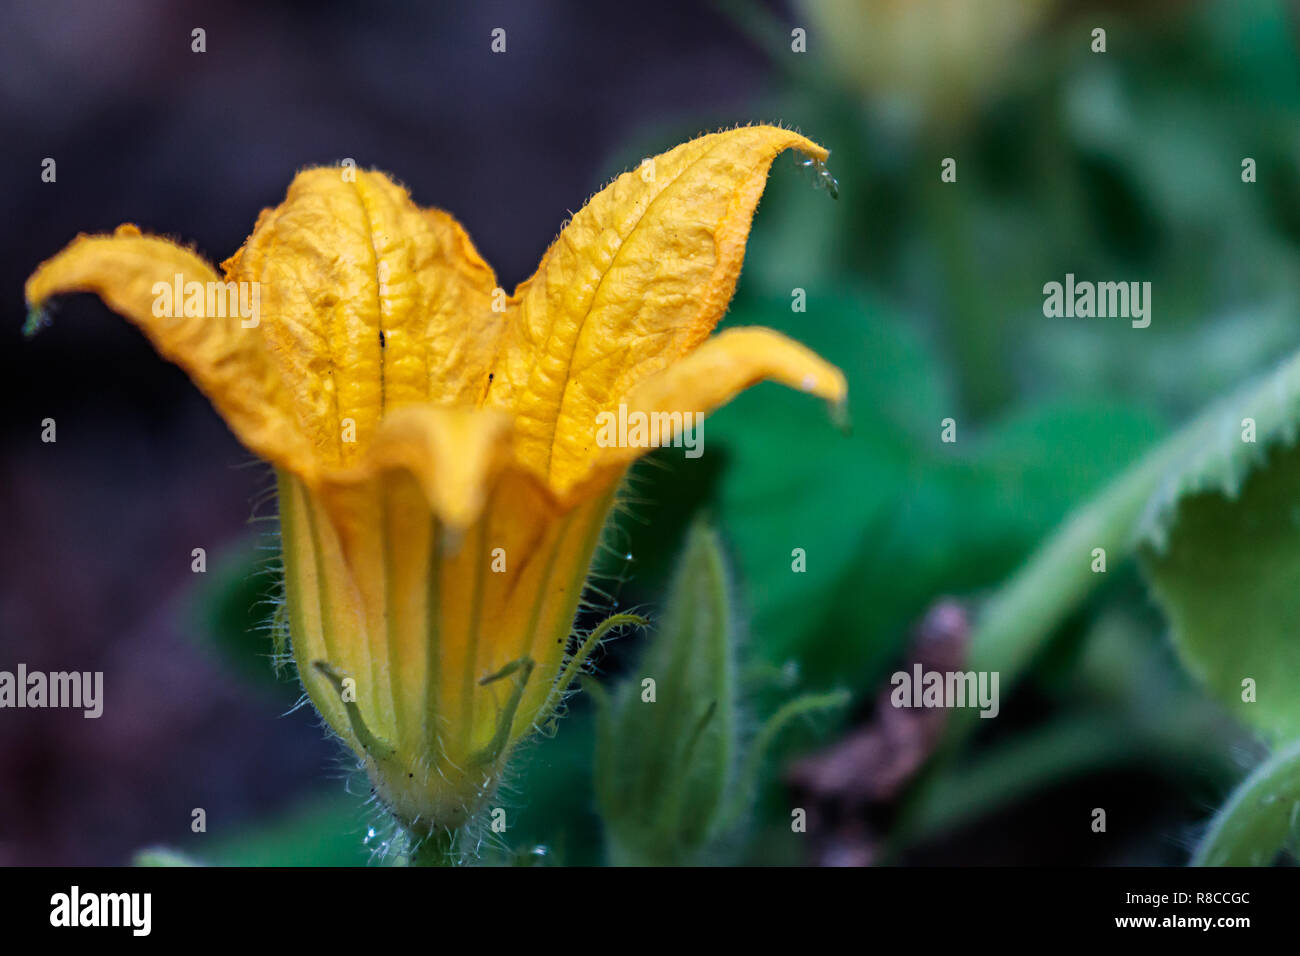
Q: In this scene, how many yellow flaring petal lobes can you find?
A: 5